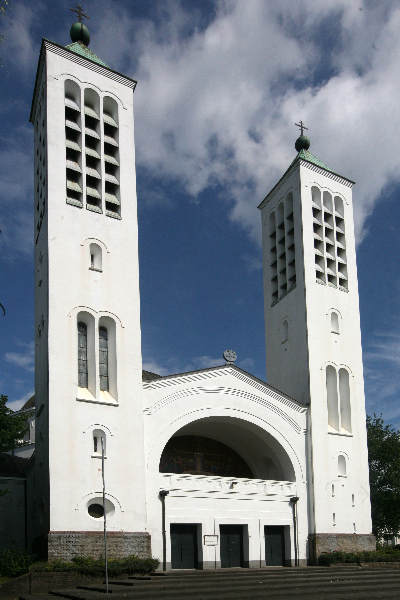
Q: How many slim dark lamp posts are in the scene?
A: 2